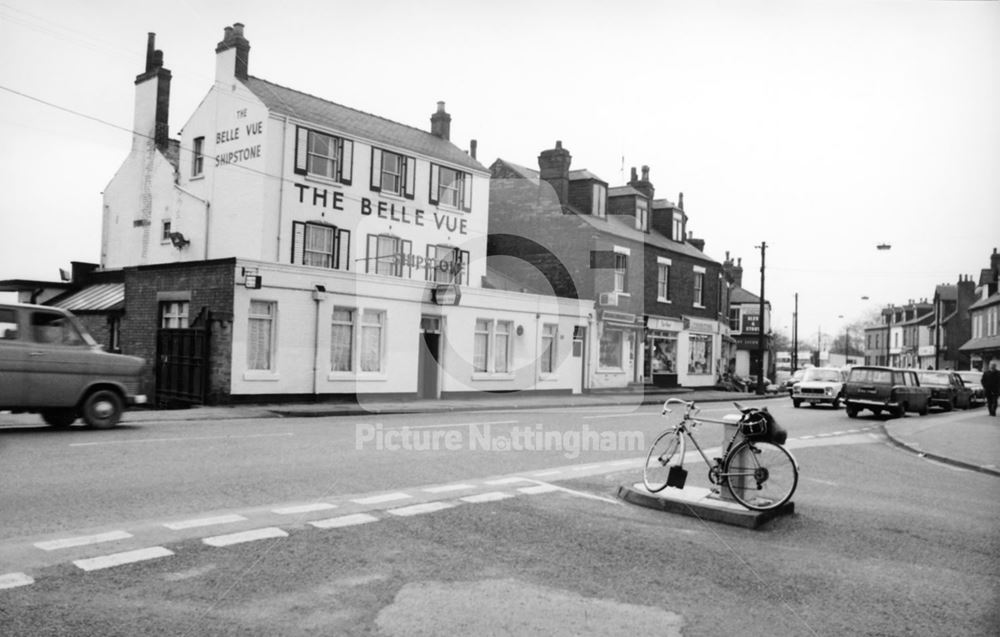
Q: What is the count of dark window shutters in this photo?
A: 12